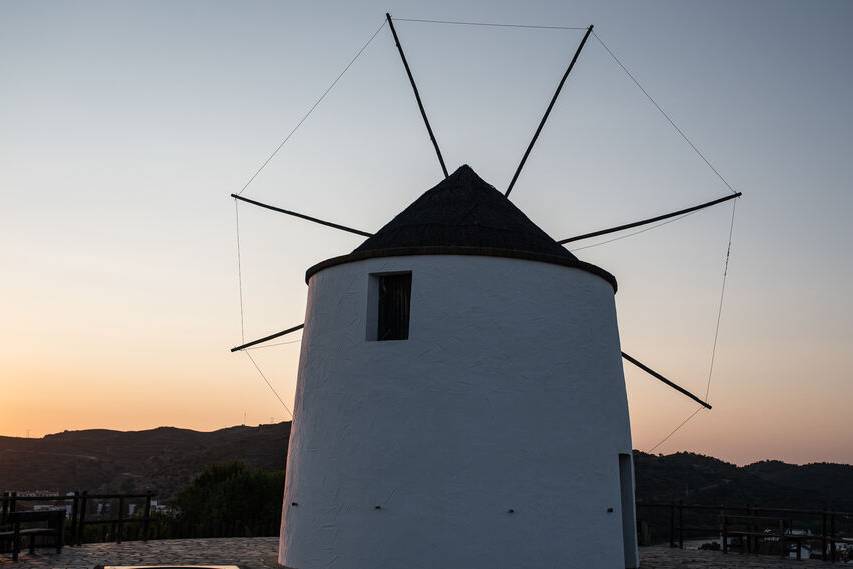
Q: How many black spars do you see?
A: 6